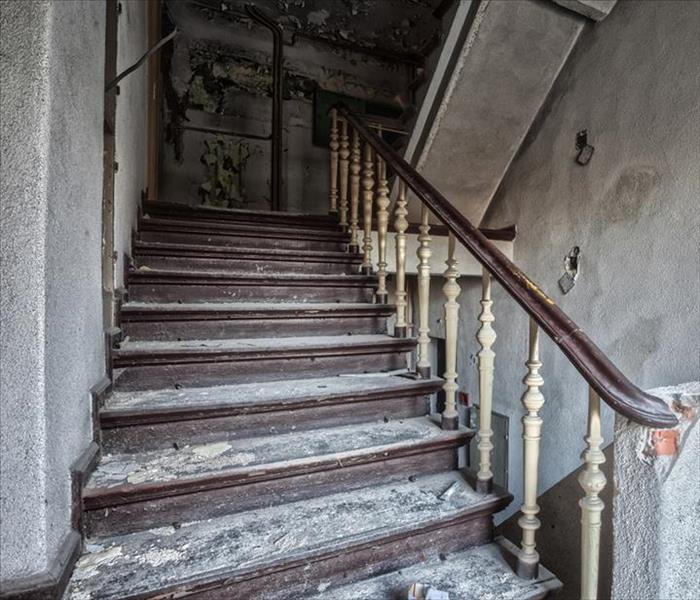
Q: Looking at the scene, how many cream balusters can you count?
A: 11